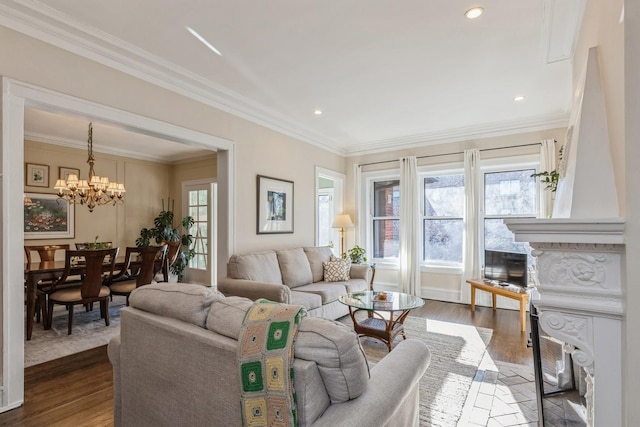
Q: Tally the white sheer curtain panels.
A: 4